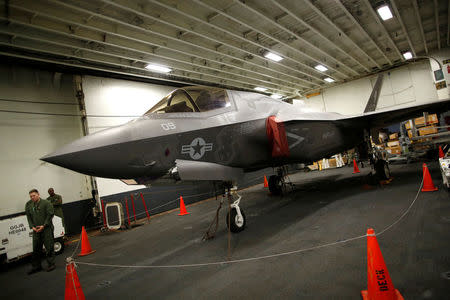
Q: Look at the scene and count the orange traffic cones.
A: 8